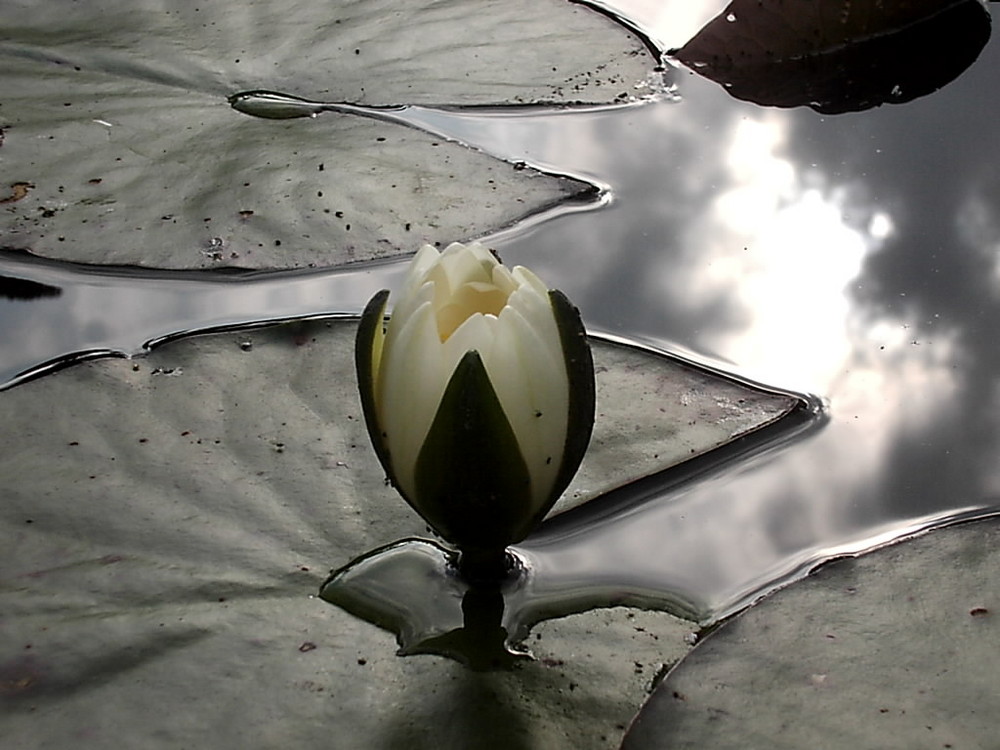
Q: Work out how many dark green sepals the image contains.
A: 3